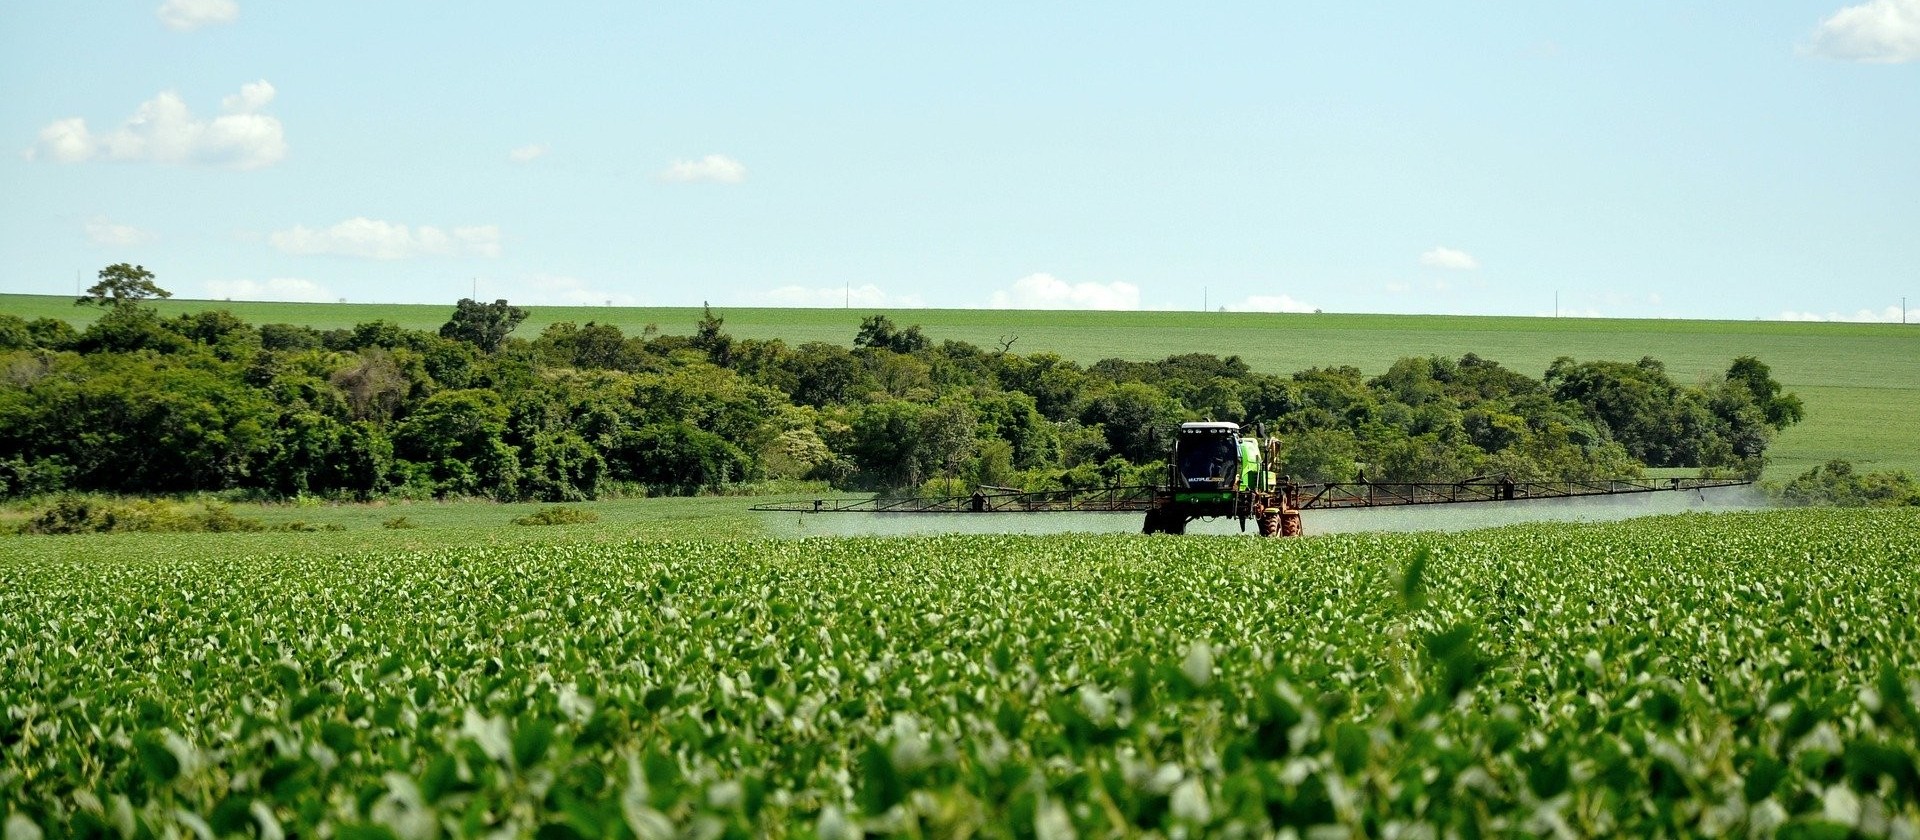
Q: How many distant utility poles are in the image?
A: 6